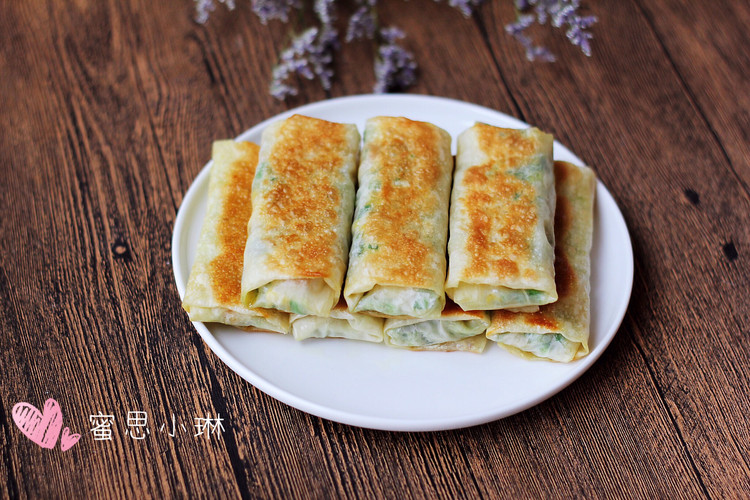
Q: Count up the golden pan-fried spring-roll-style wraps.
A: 7